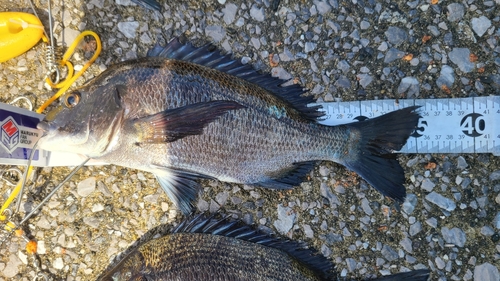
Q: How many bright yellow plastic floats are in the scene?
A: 1